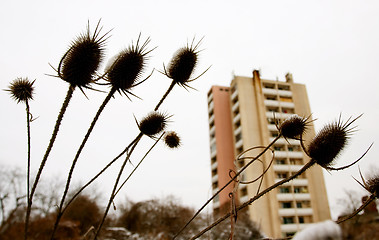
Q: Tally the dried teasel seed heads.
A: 9